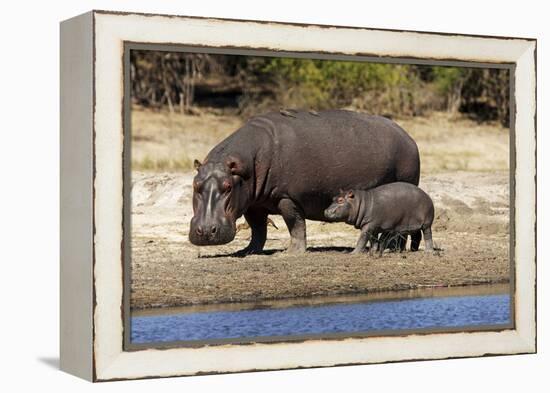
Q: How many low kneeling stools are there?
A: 0